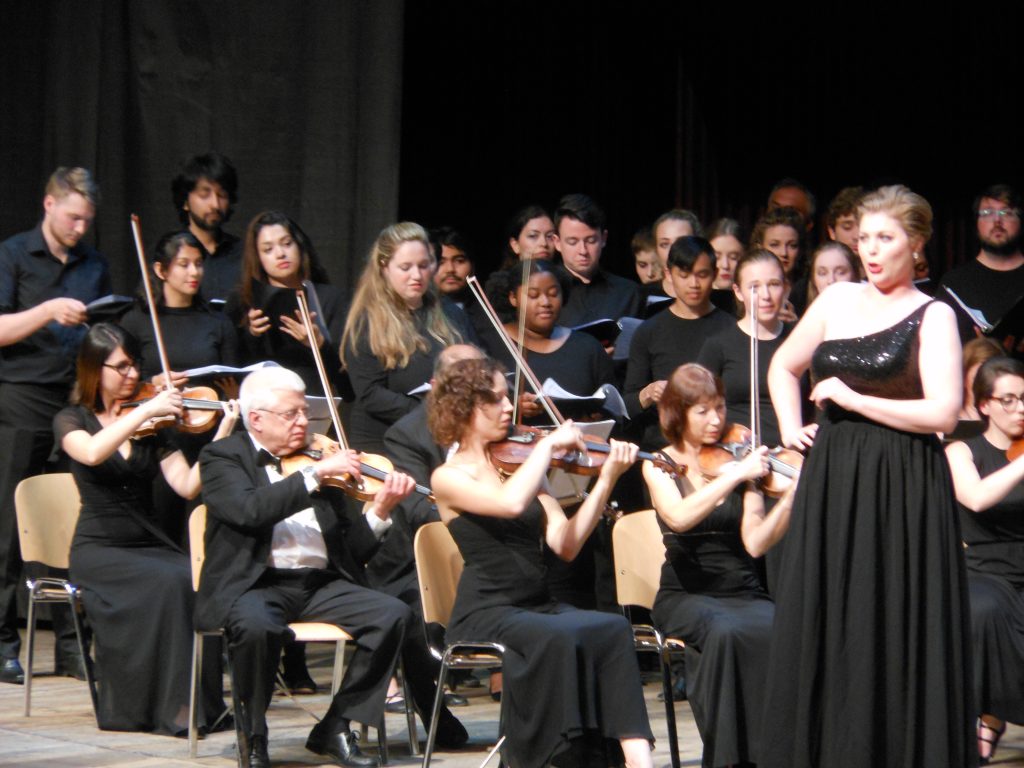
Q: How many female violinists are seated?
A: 4